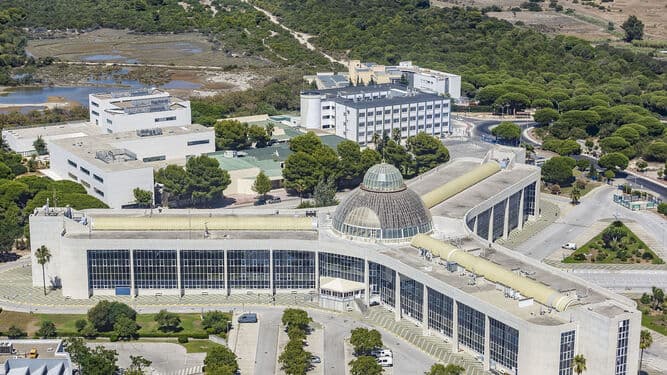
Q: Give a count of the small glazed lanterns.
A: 1